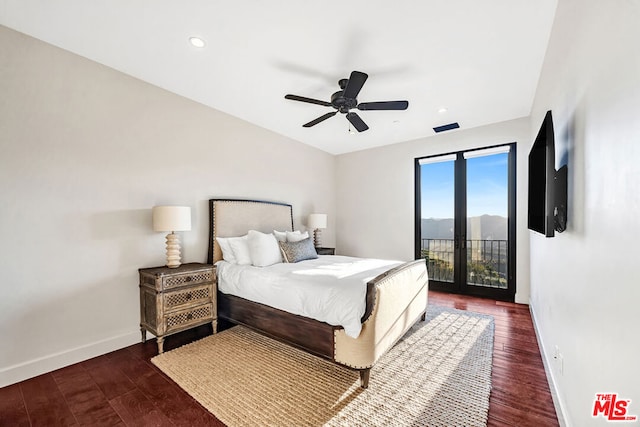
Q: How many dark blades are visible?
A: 5